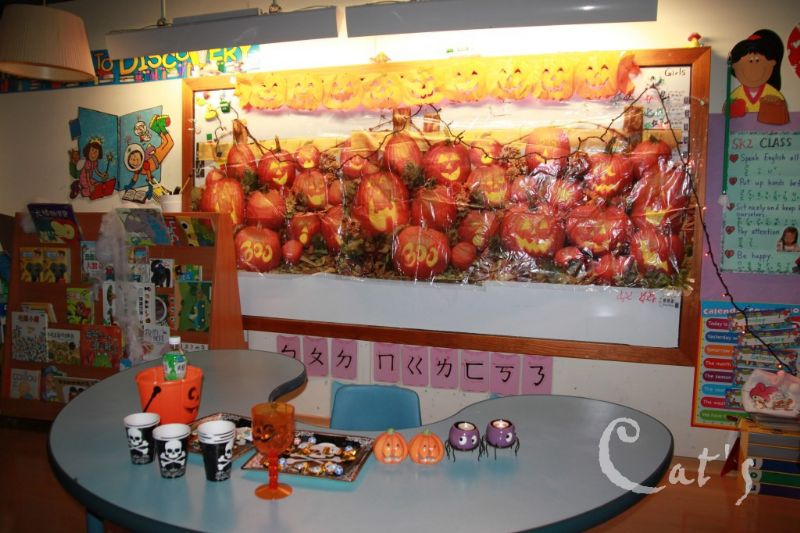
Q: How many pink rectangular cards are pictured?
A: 9